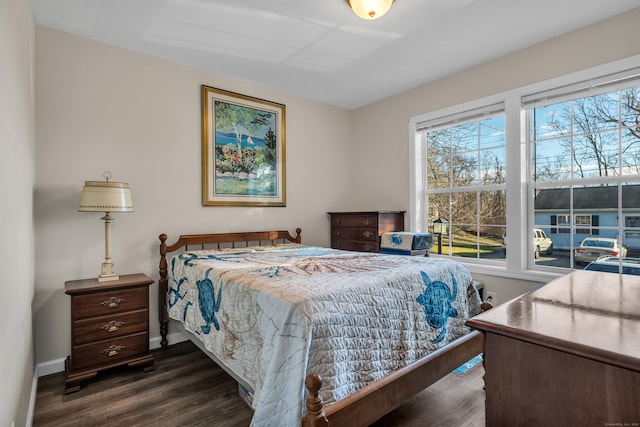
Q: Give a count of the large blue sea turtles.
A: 2